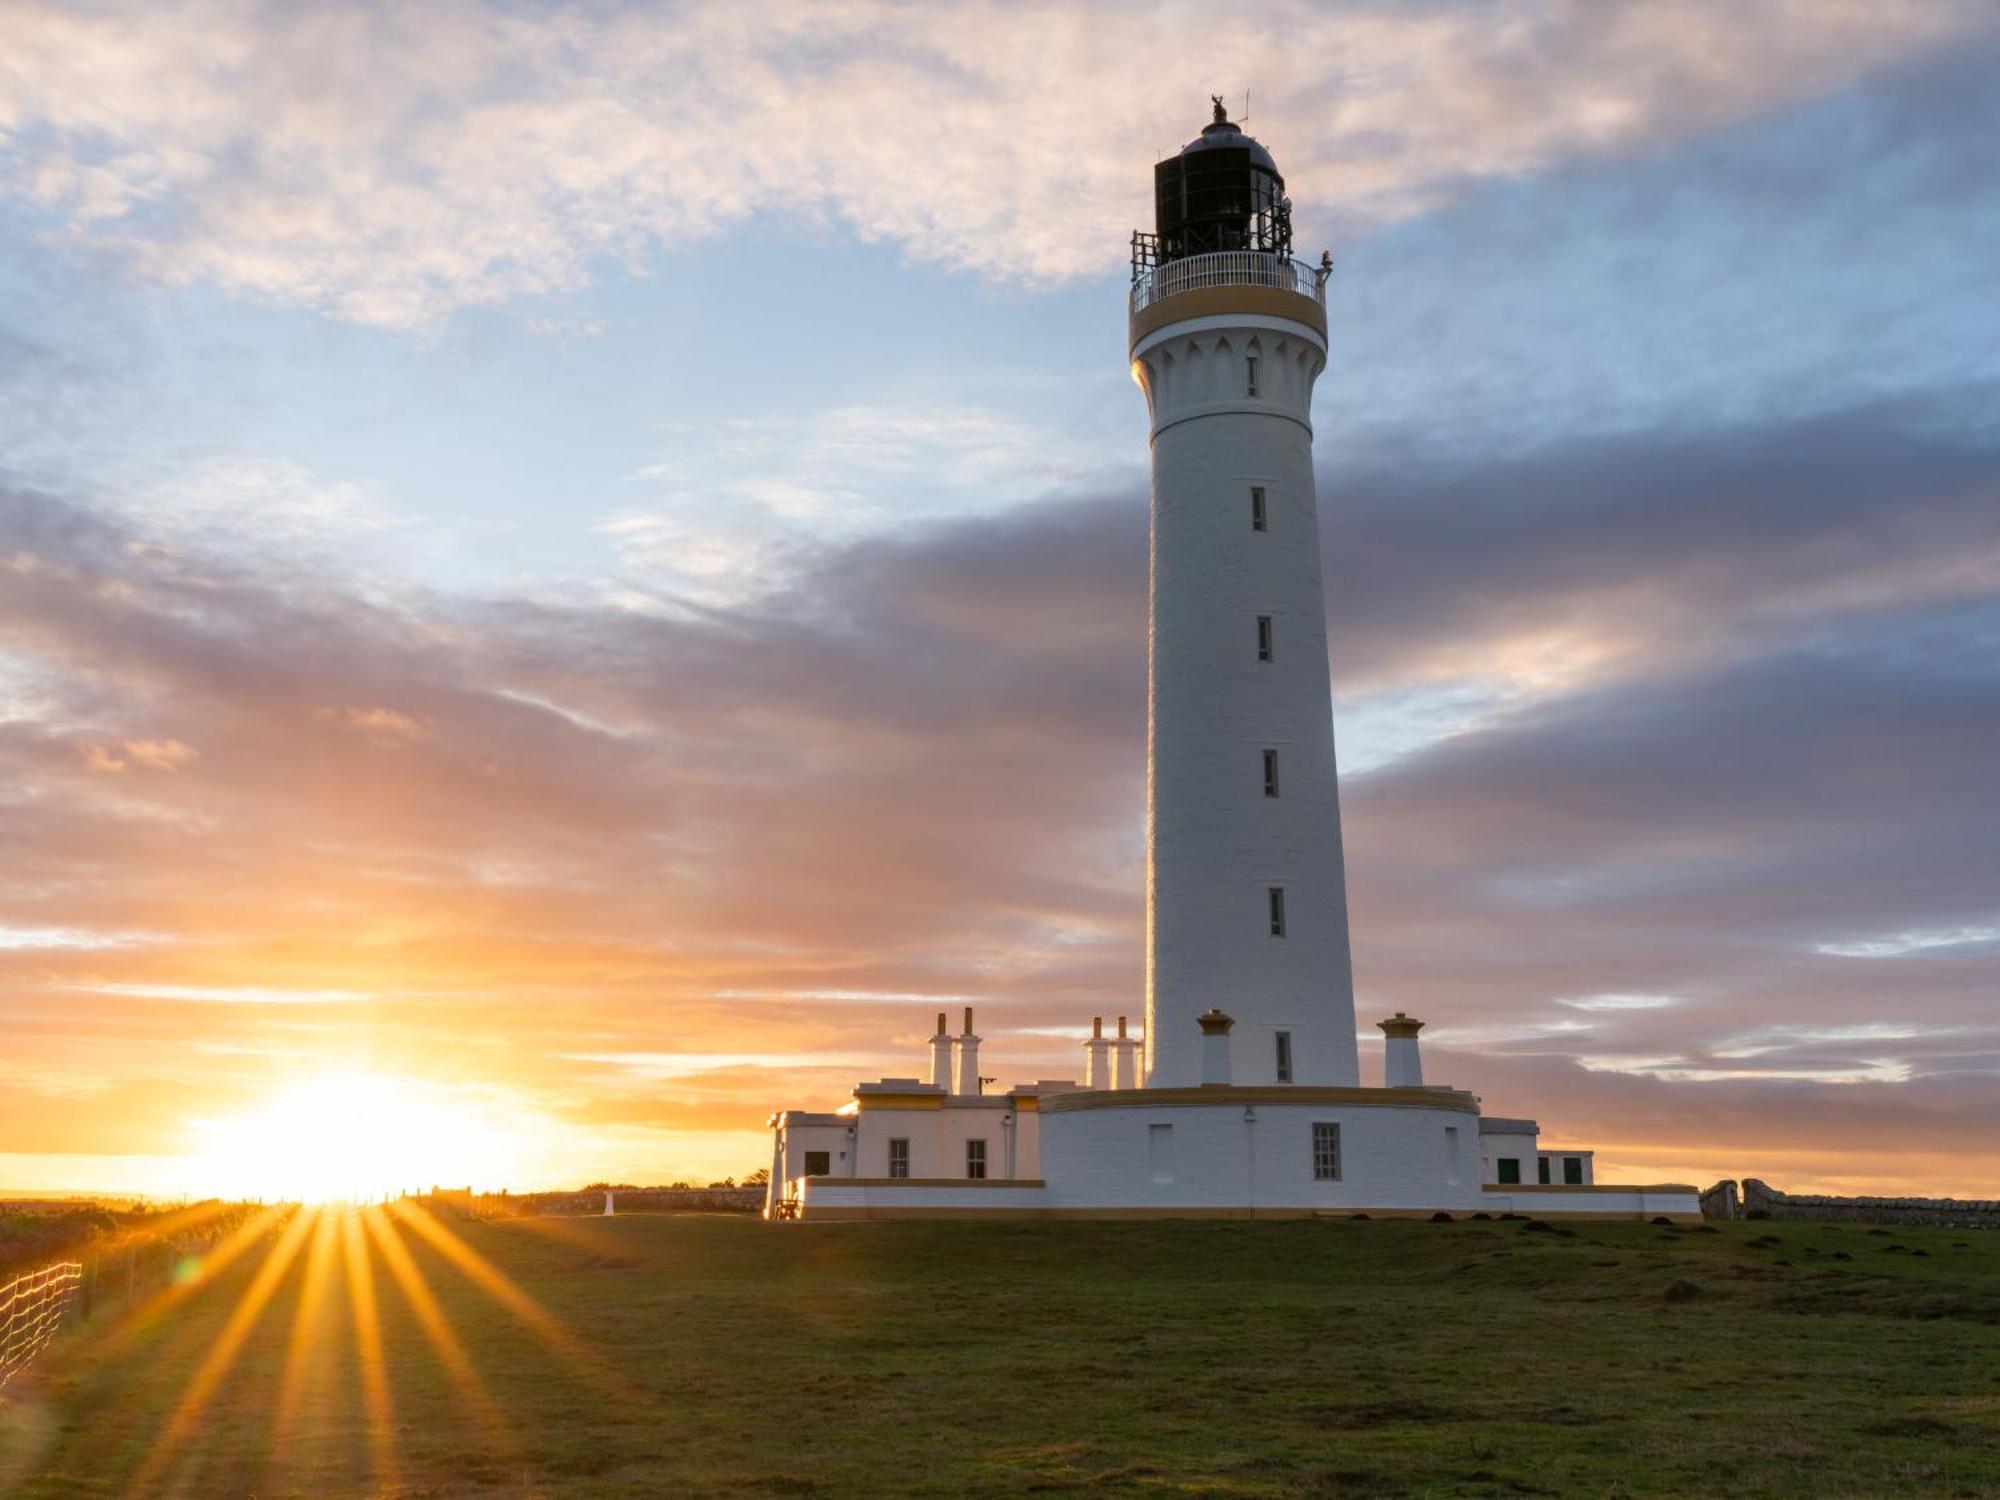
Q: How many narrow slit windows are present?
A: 6